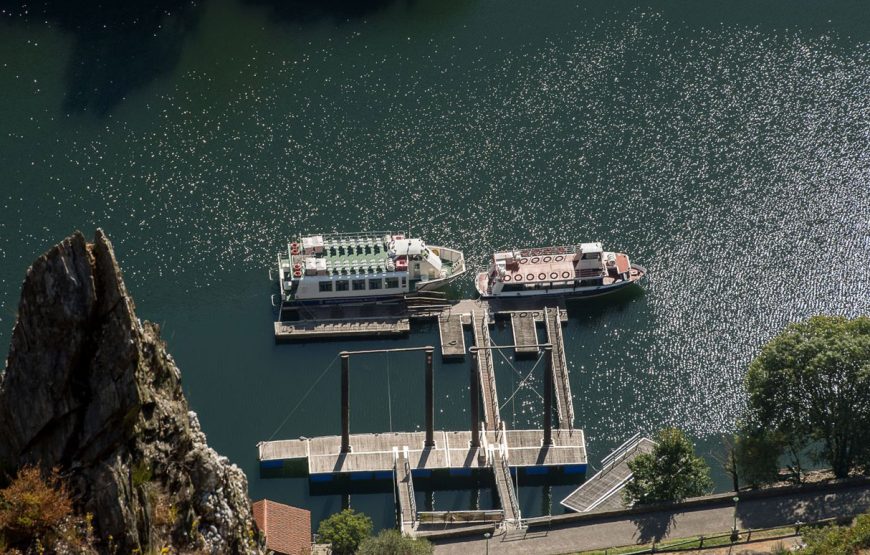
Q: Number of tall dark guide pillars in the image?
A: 4